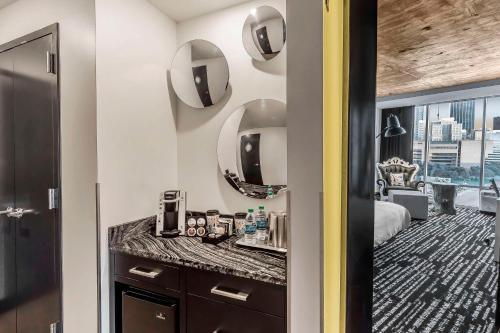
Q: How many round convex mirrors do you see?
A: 3